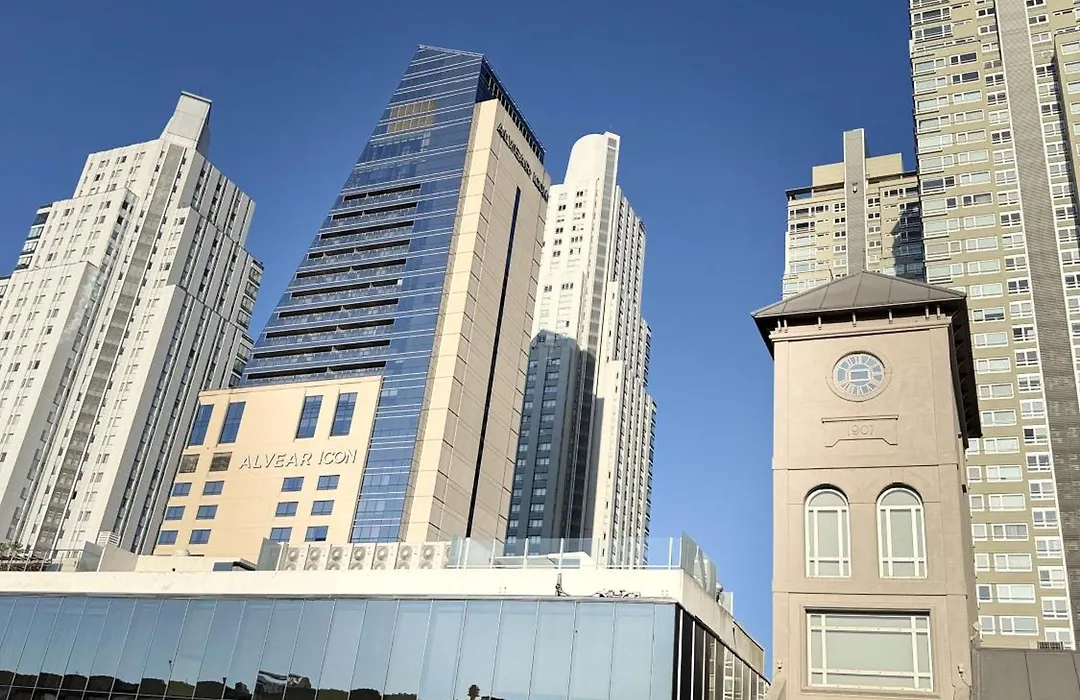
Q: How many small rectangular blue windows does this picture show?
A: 12